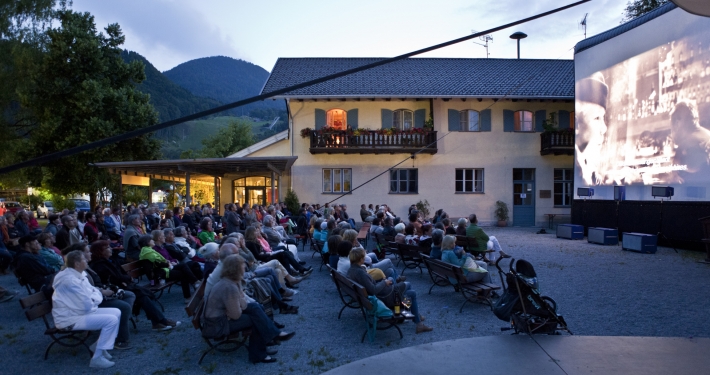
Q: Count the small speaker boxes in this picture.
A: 3